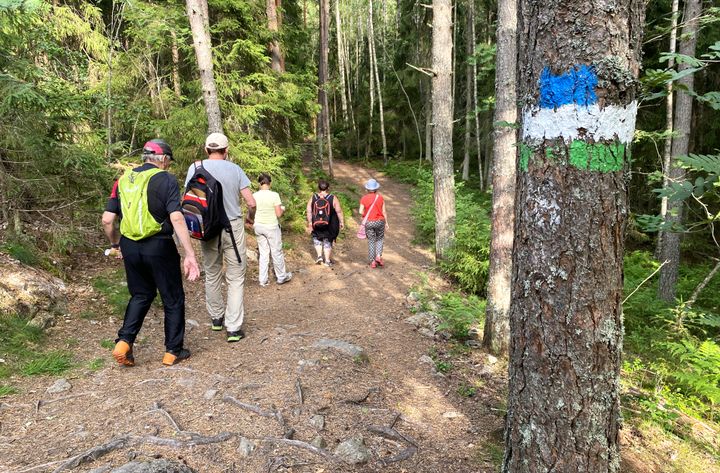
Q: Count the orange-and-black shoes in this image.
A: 2